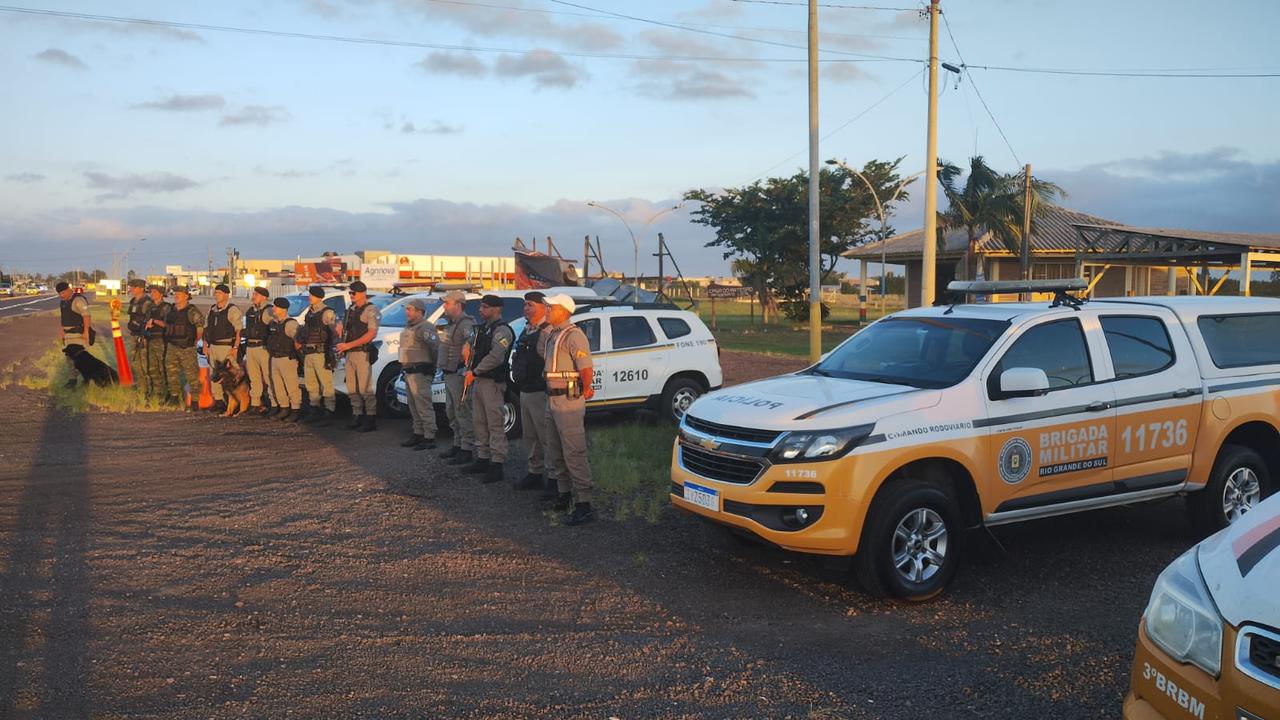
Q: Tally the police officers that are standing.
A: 14